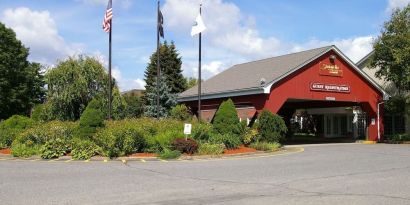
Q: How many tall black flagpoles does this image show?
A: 3